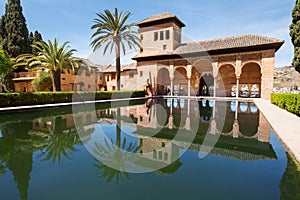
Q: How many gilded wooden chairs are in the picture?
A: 0